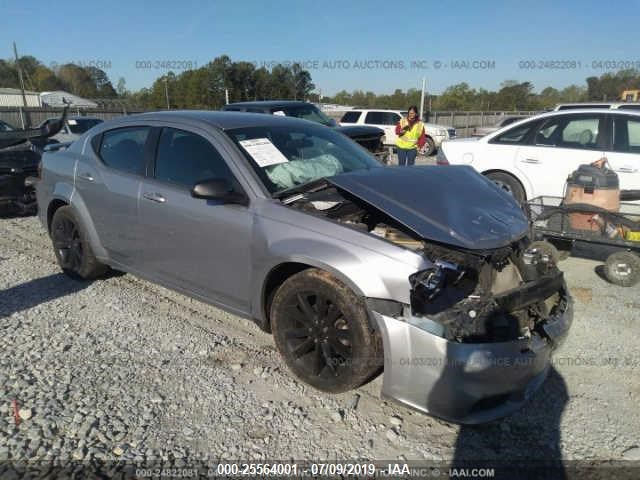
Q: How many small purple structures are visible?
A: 0